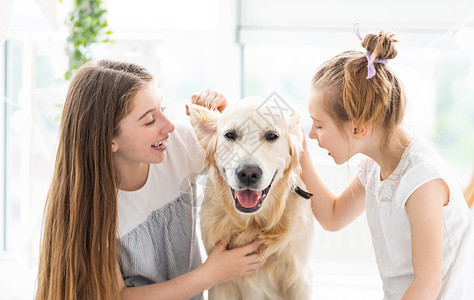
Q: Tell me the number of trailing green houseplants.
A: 1